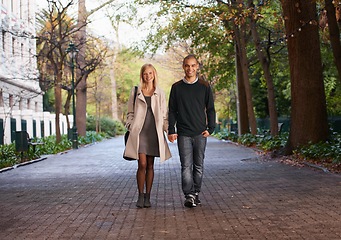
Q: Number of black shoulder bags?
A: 1